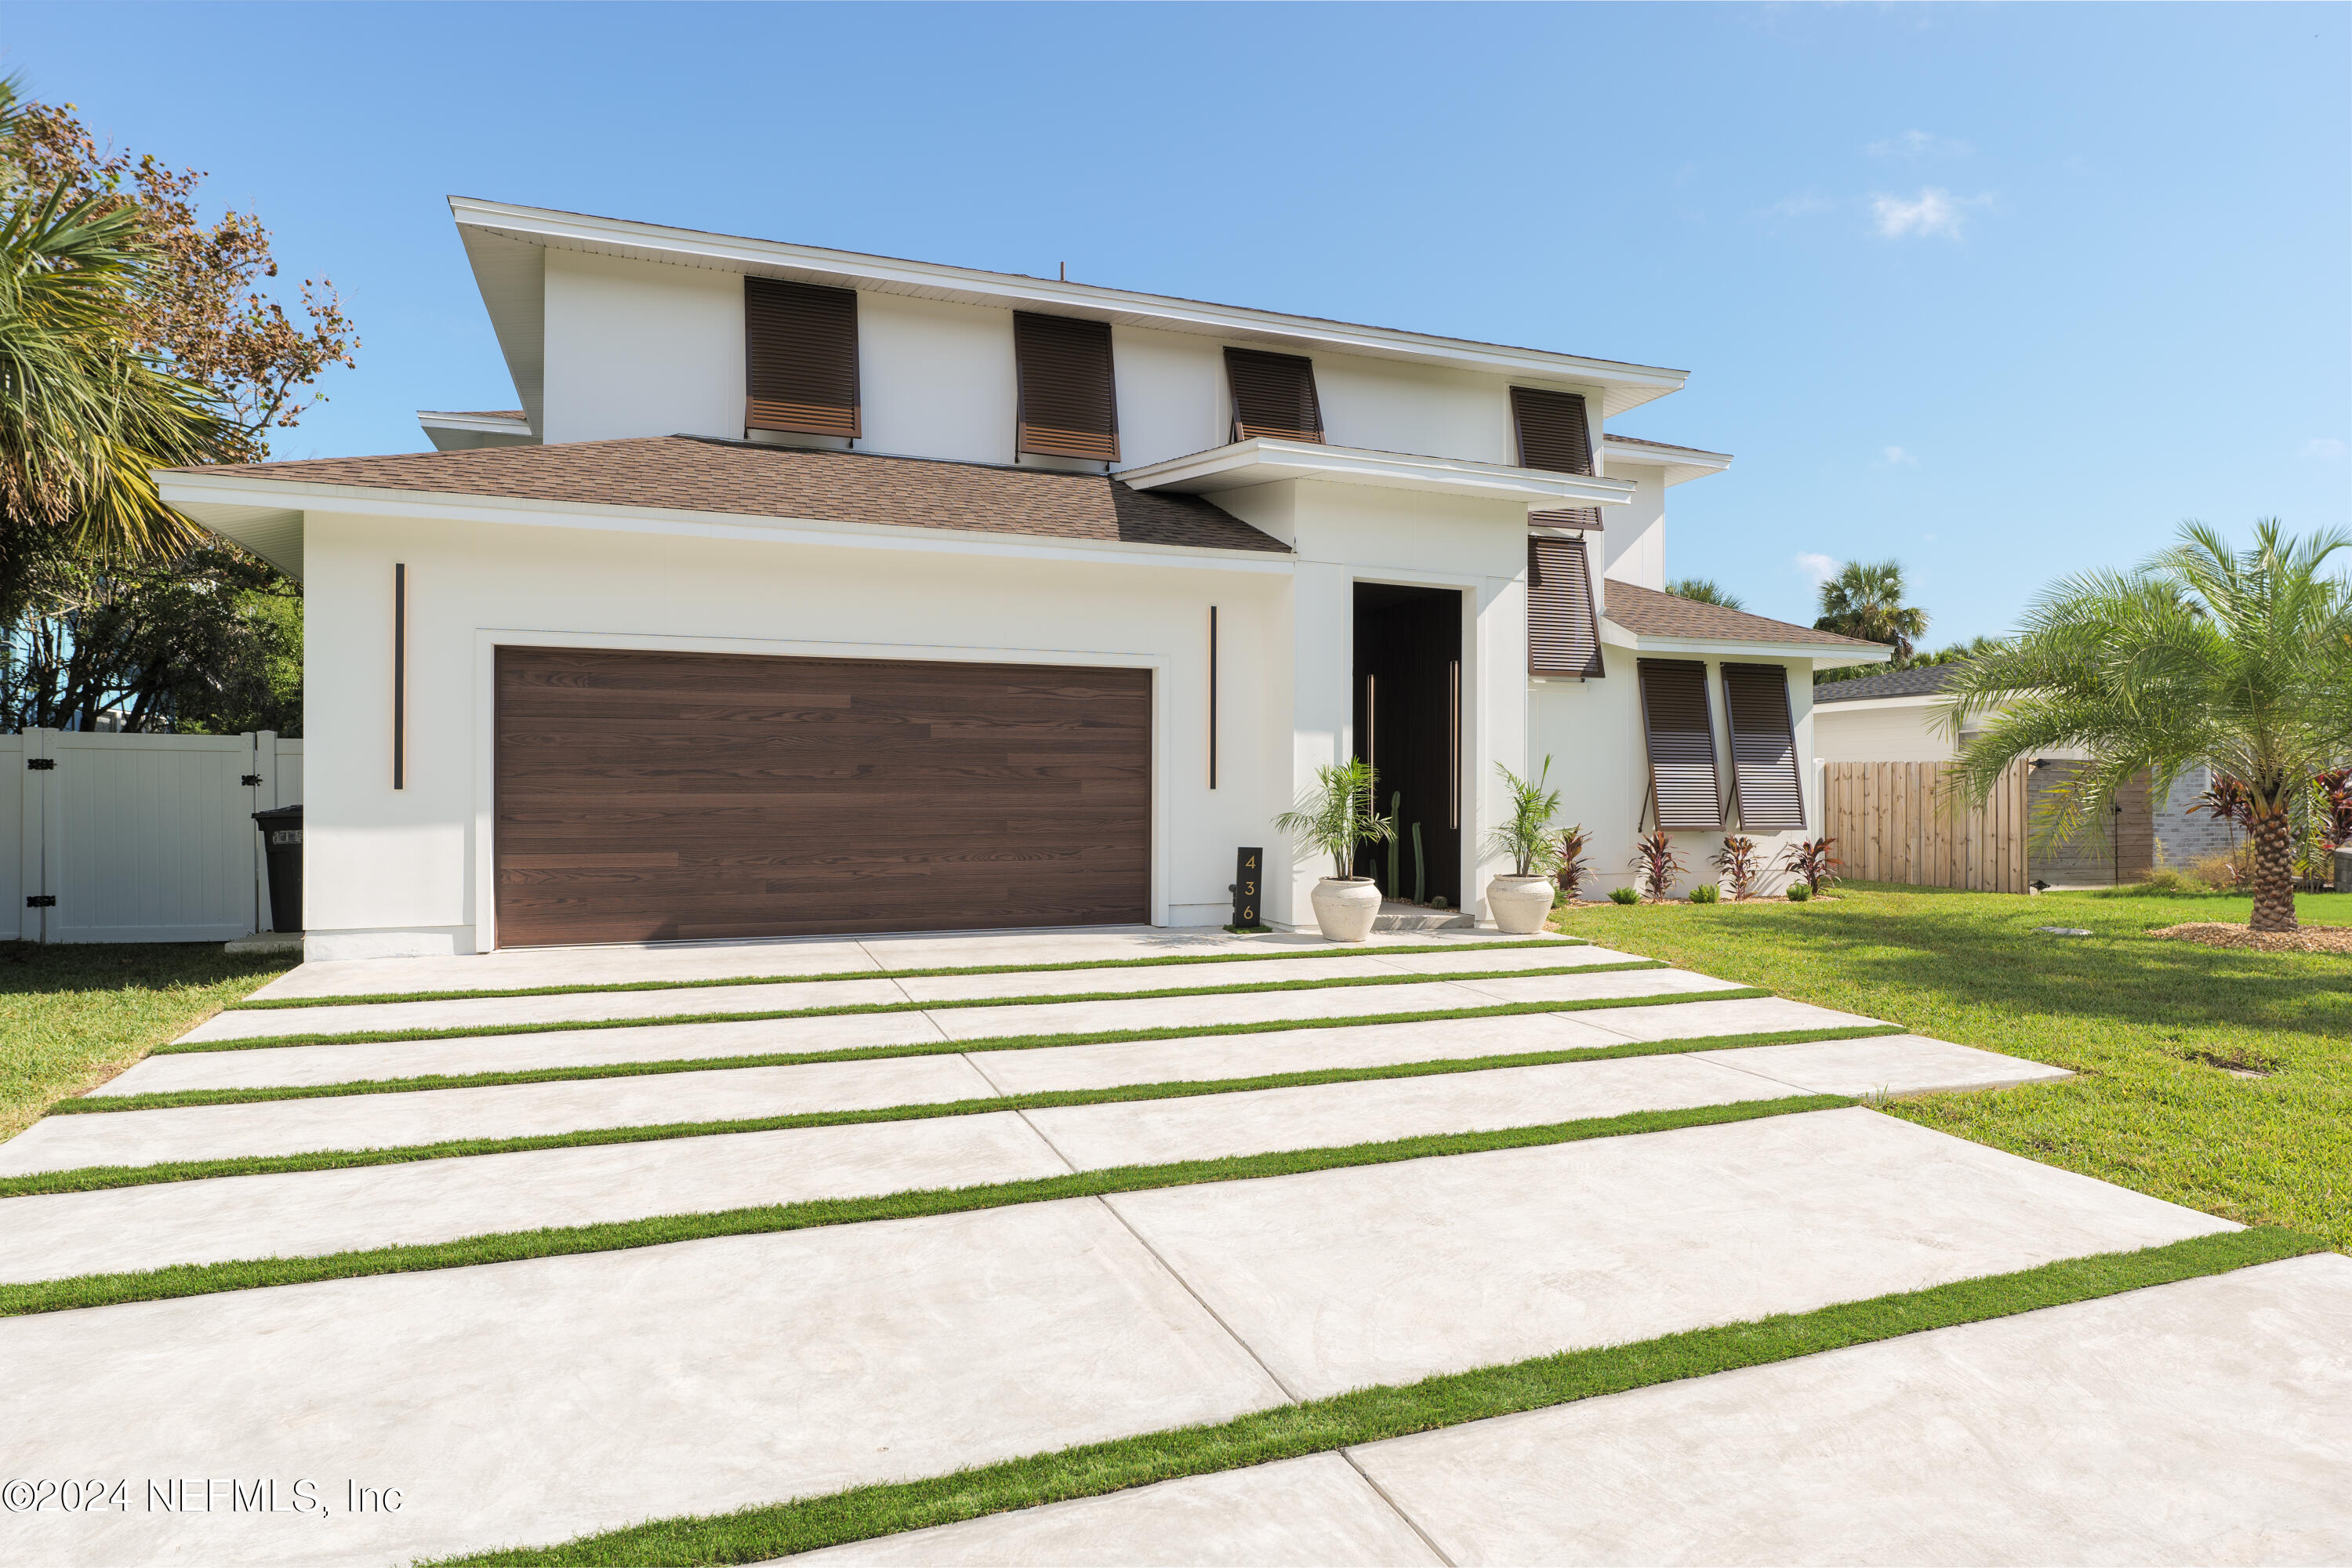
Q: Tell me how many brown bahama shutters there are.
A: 7